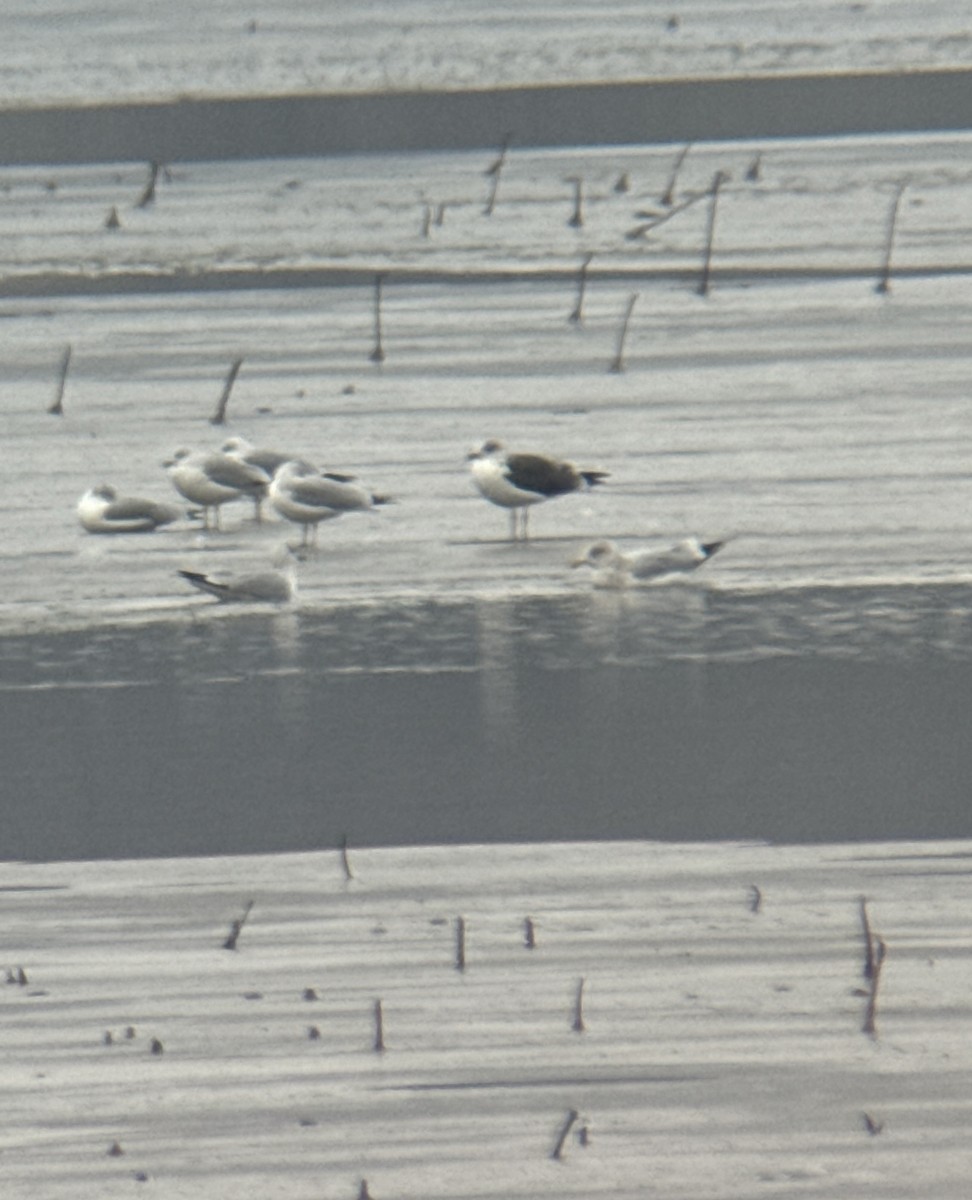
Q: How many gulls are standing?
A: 4